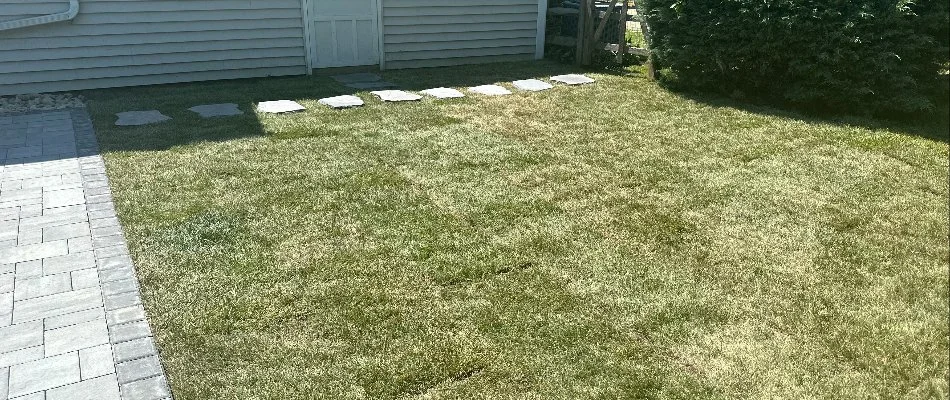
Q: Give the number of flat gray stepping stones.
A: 11